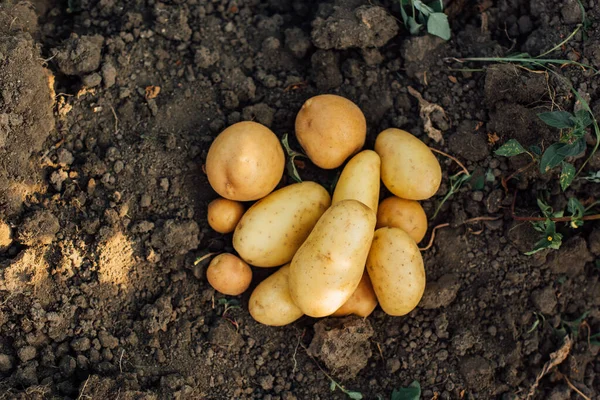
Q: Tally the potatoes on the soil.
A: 12